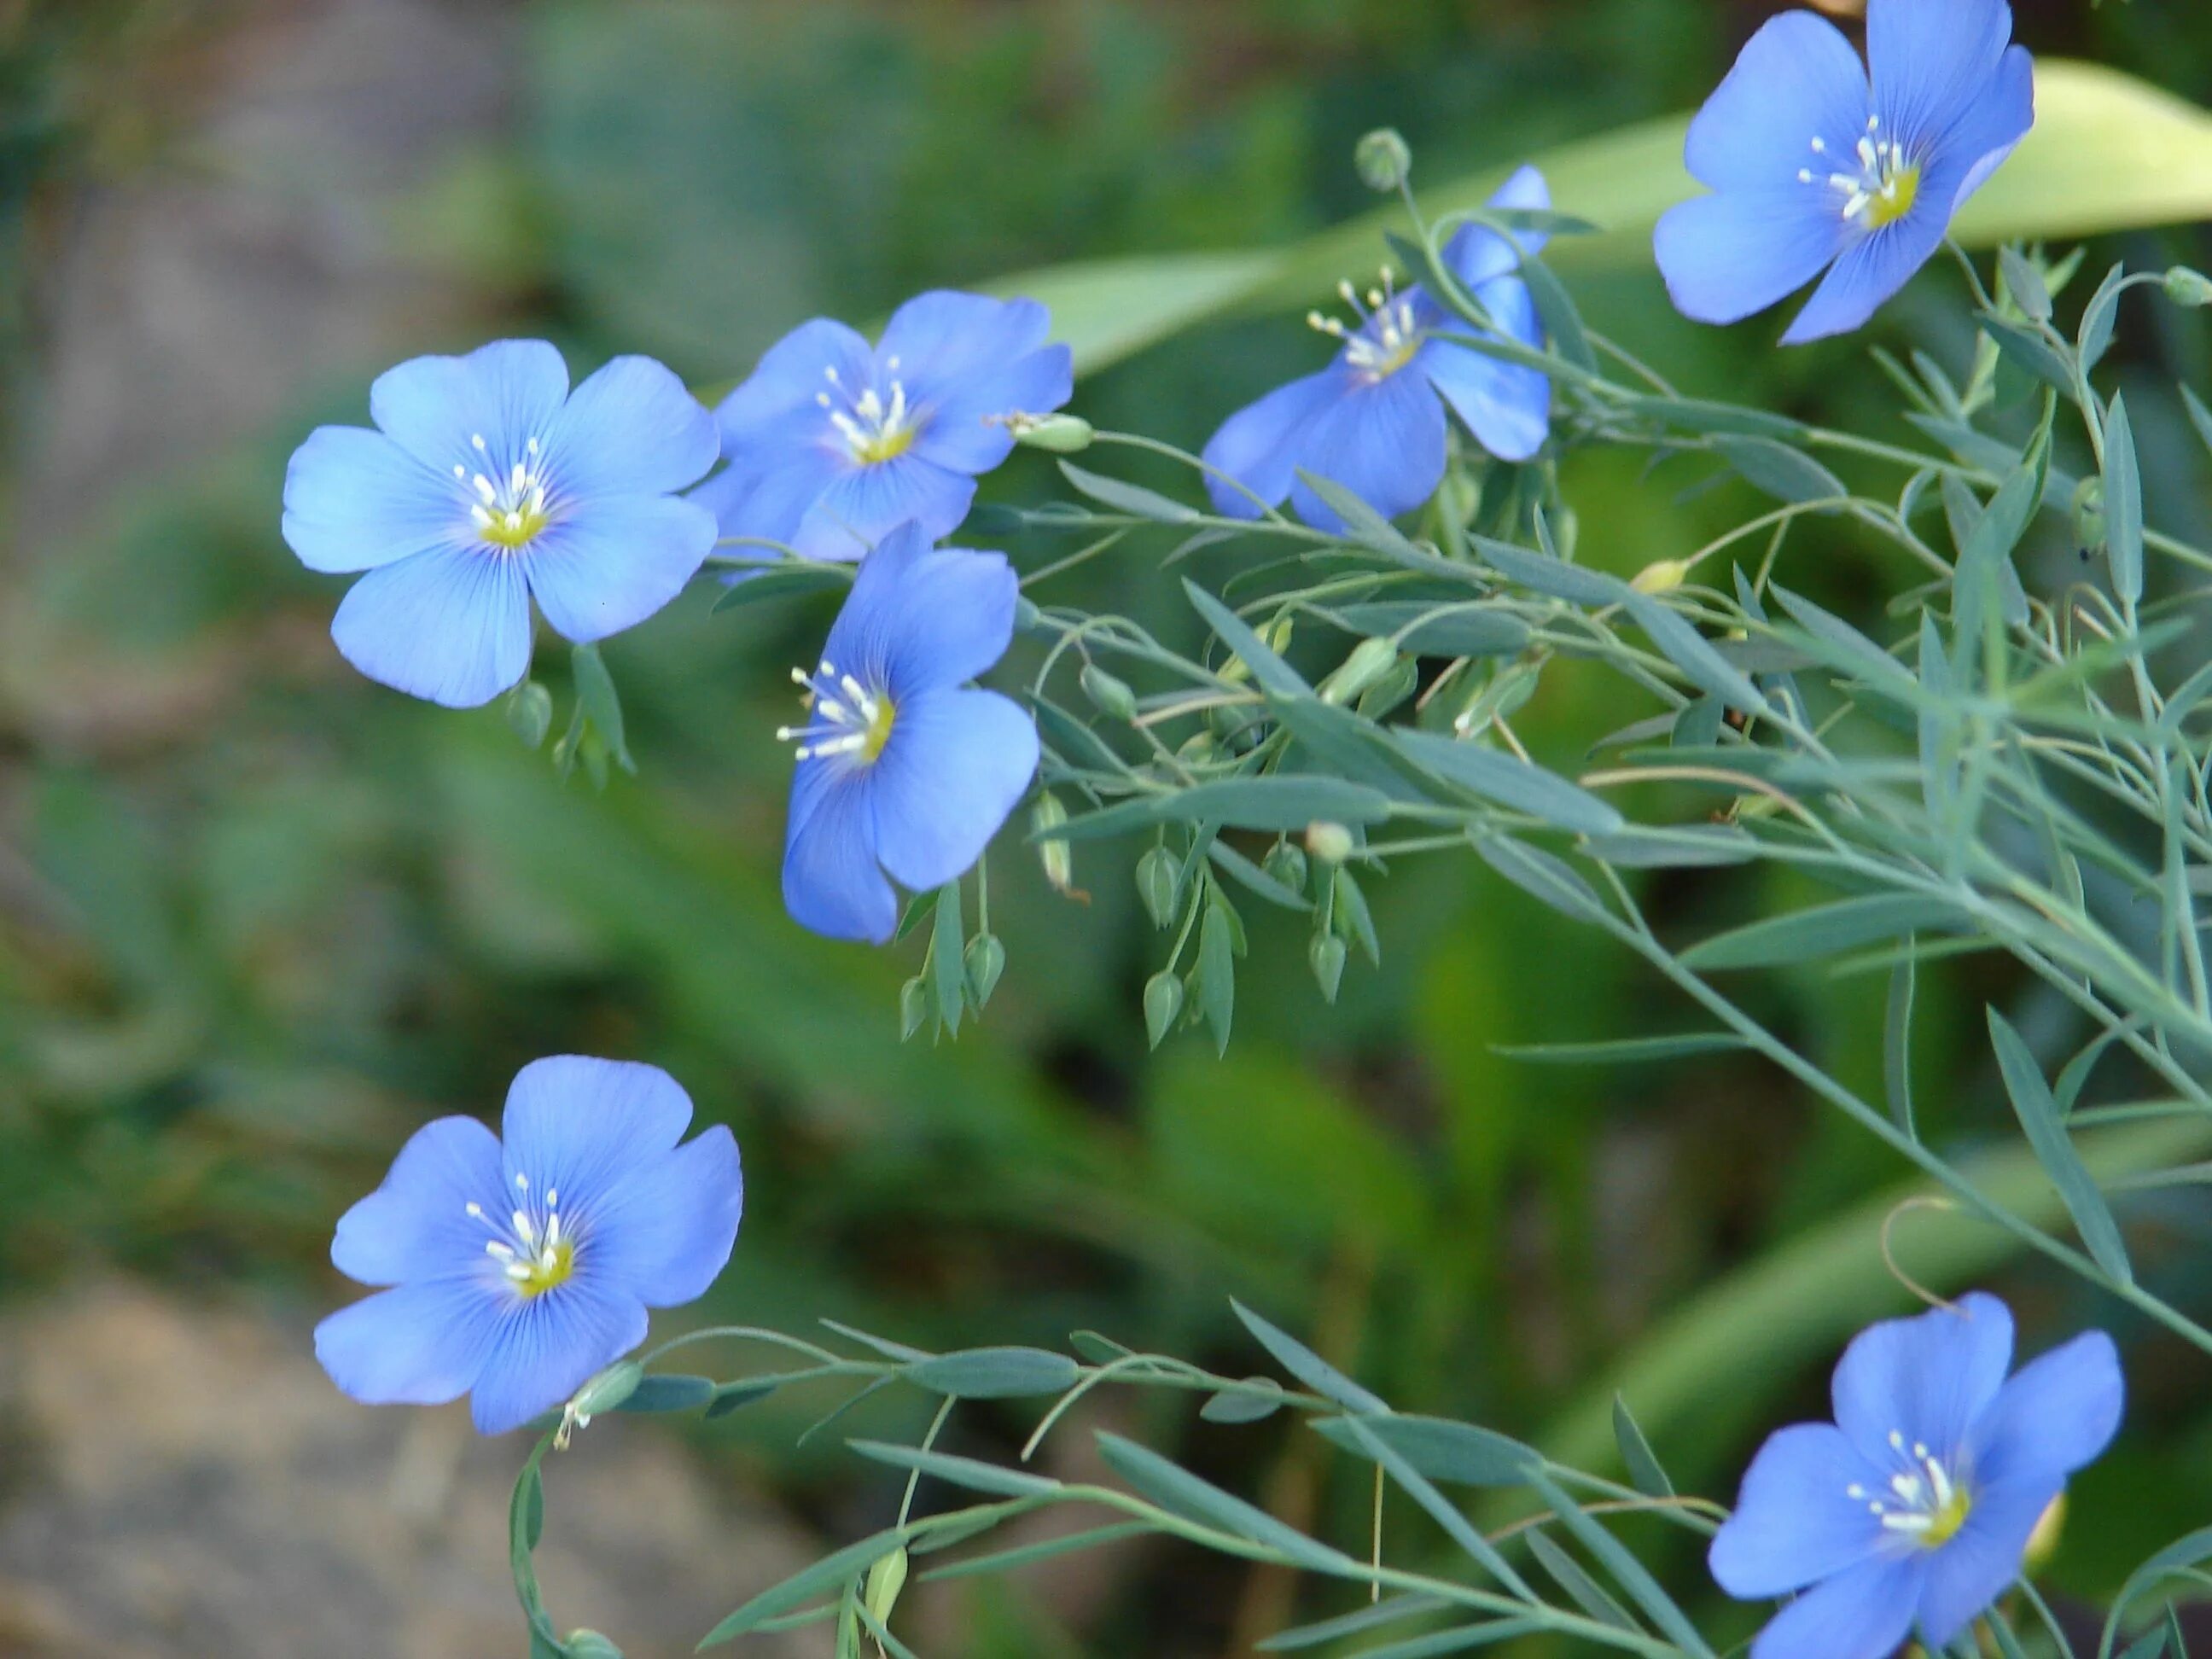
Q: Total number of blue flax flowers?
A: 7